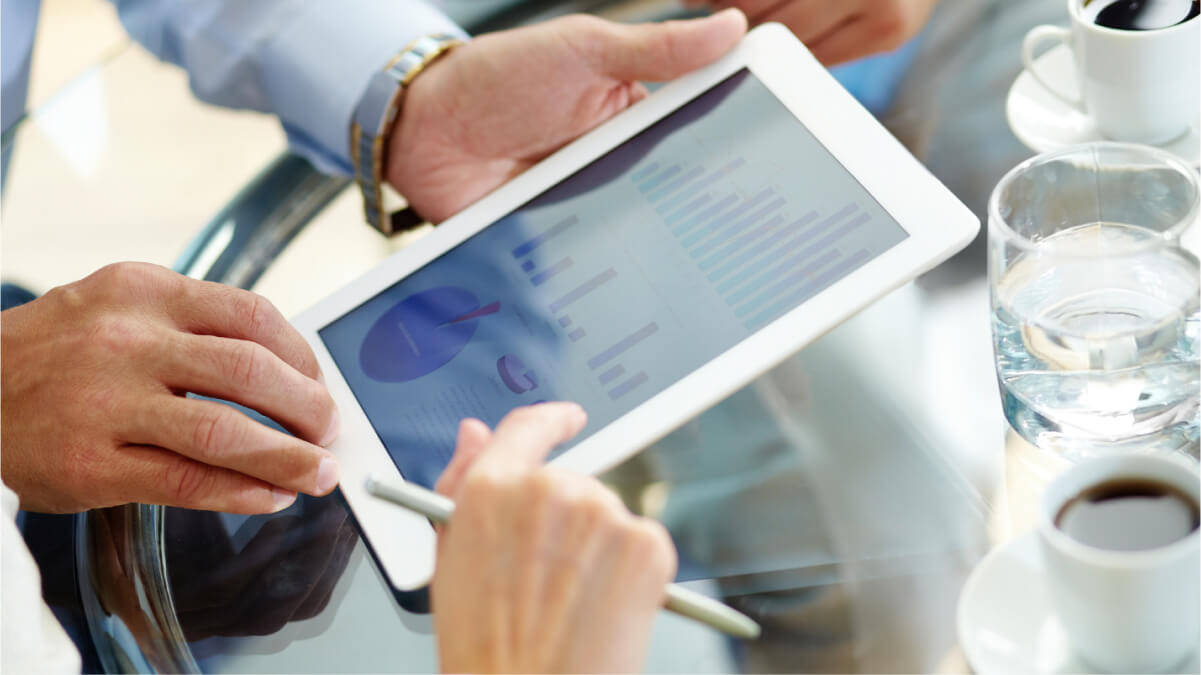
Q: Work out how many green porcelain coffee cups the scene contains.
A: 0